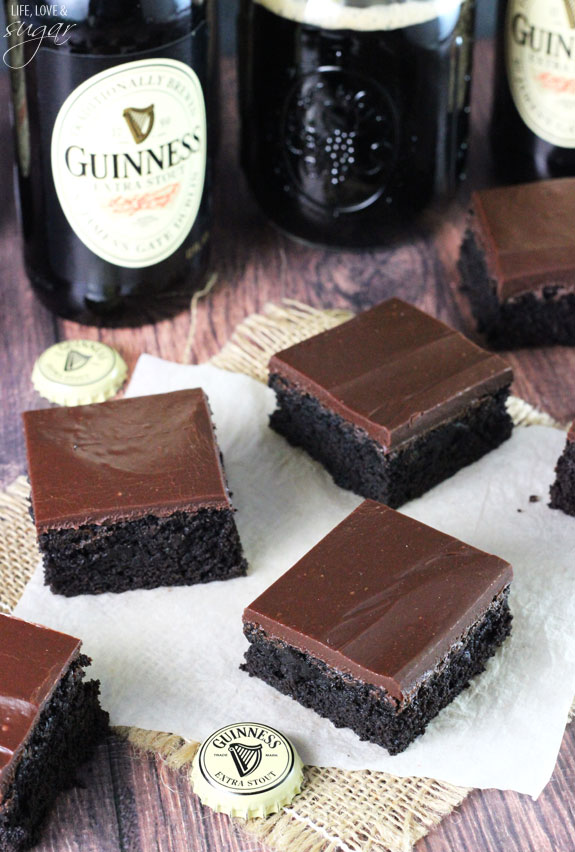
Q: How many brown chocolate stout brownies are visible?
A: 6